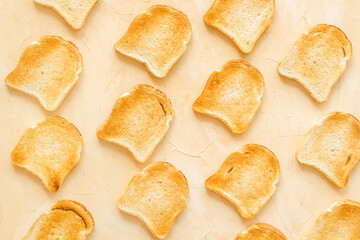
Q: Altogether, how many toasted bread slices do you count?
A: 14